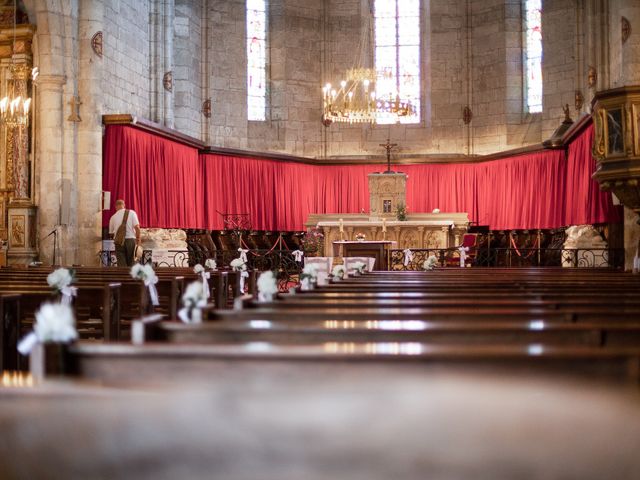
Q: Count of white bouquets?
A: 12